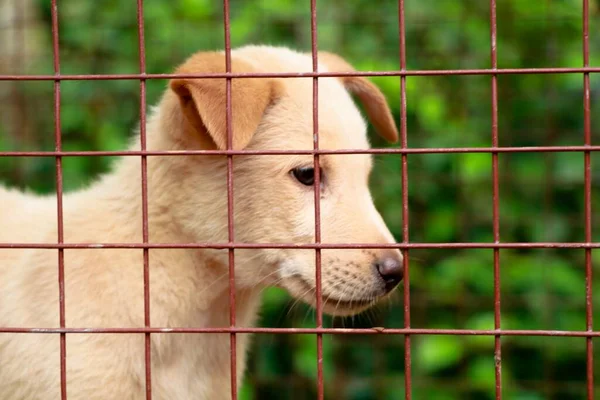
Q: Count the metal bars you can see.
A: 11